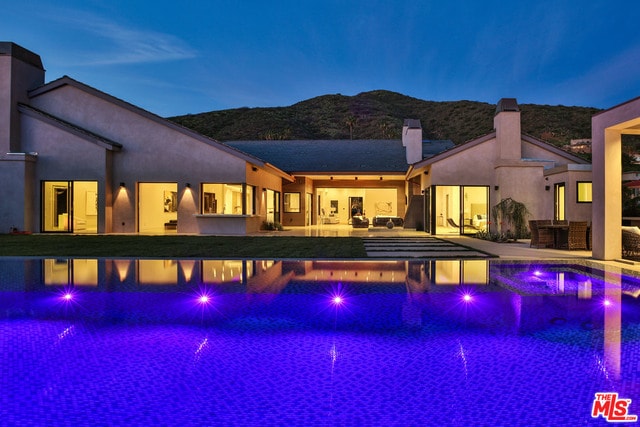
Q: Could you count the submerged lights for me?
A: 6